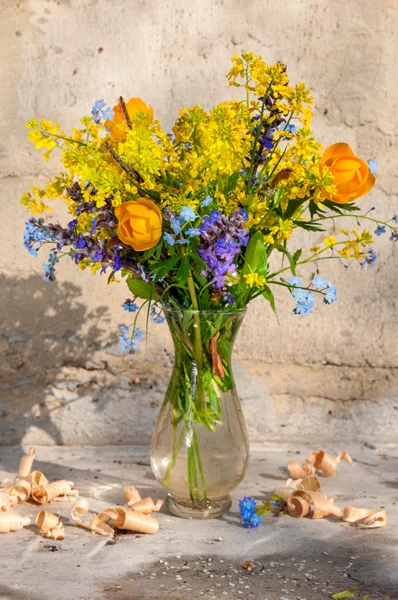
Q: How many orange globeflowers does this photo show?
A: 3